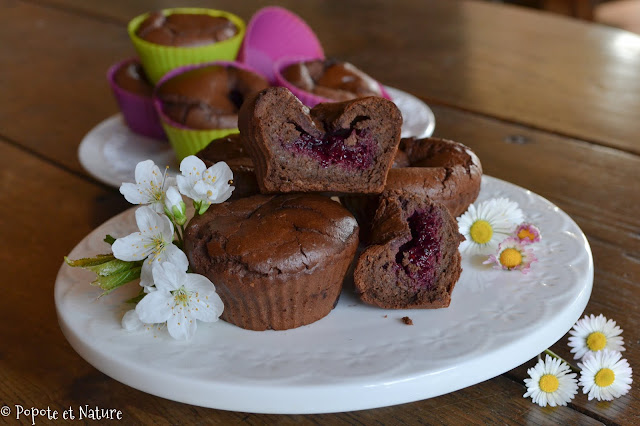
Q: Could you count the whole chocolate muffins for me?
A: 7